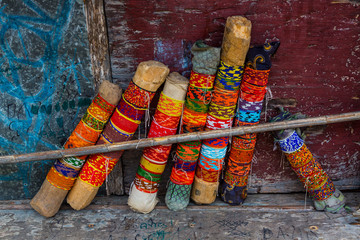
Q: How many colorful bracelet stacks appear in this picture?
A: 7